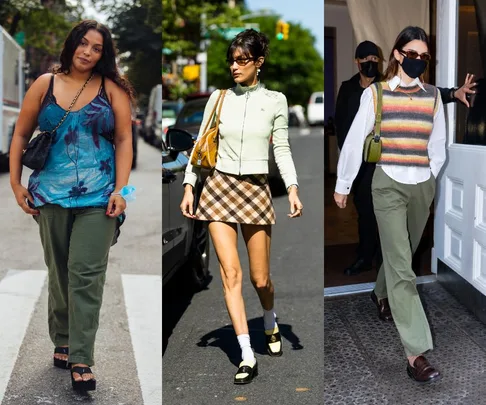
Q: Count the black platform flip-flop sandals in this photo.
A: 2